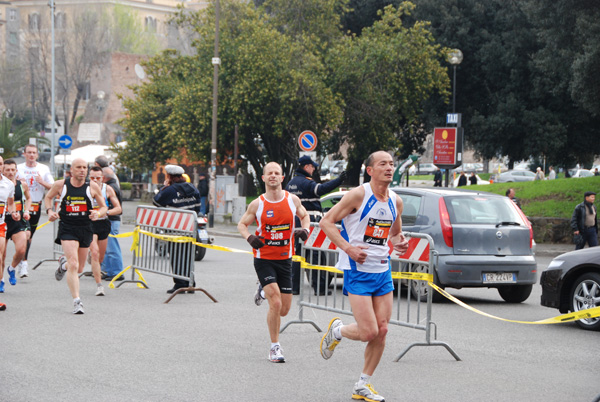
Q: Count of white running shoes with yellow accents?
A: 2